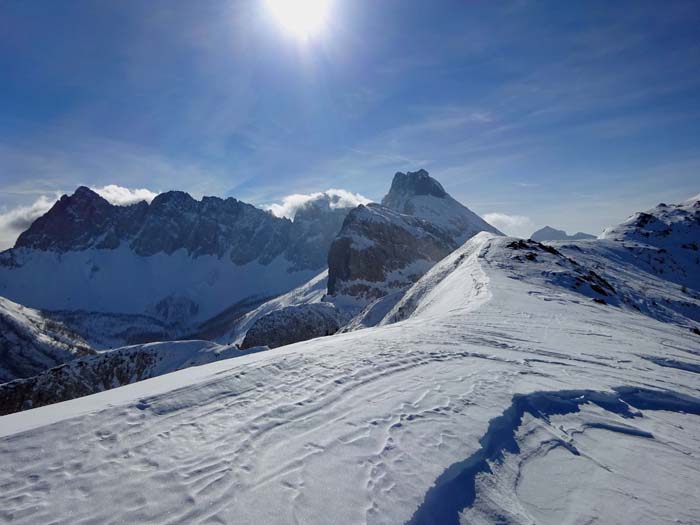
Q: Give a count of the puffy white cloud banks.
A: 4